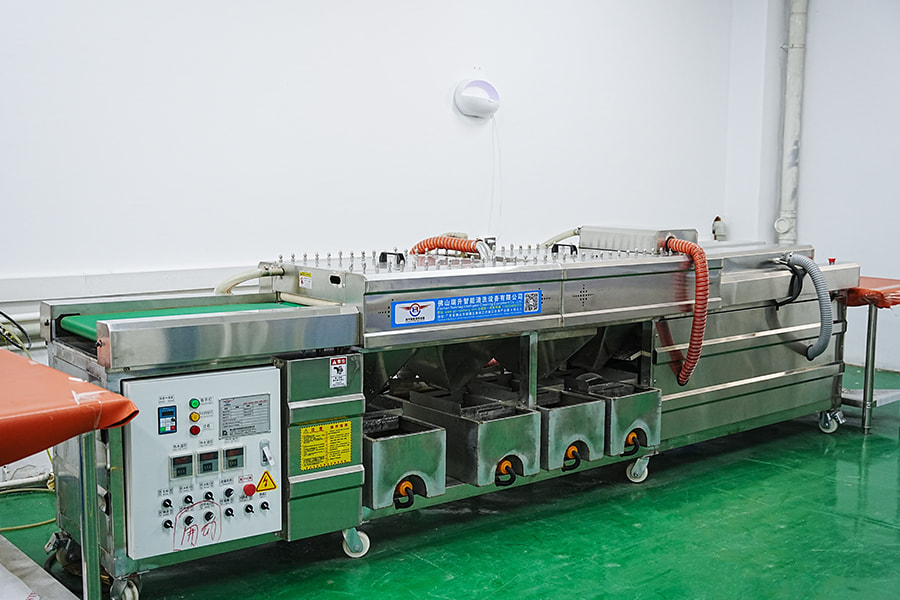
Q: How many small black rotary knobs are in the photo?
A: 10